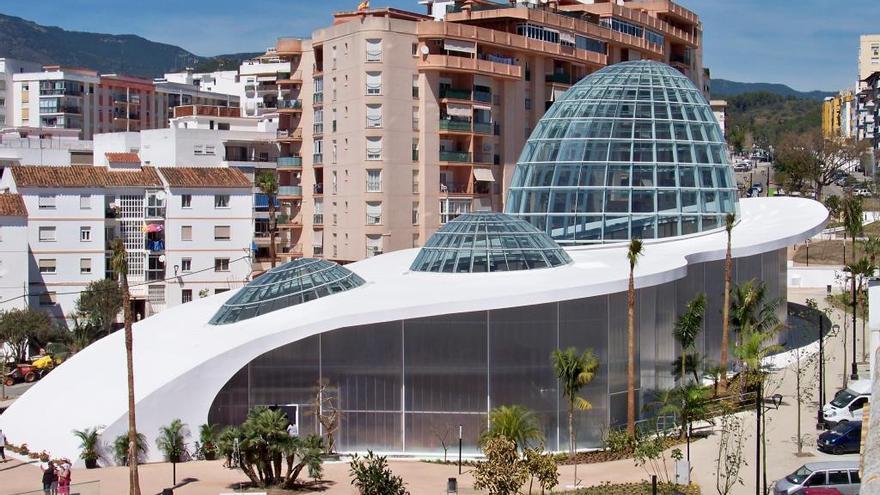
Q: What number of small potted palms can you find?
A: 4